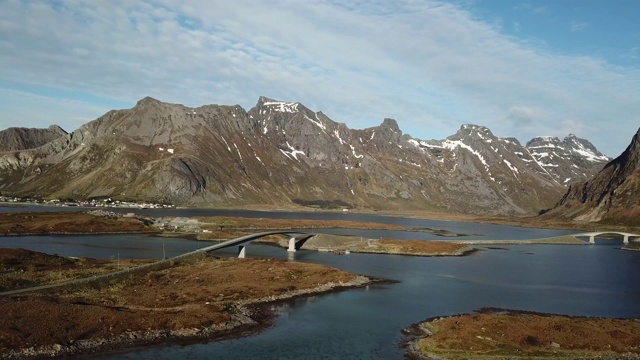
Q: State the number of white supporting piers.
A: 4